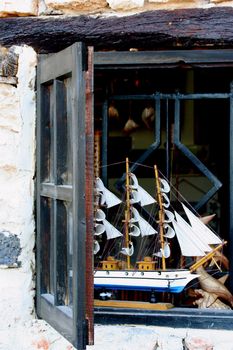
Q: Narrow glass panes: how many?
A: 4